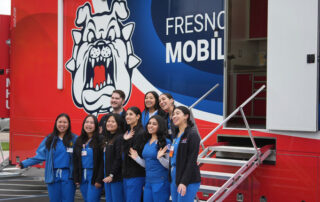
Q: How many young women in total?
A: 8